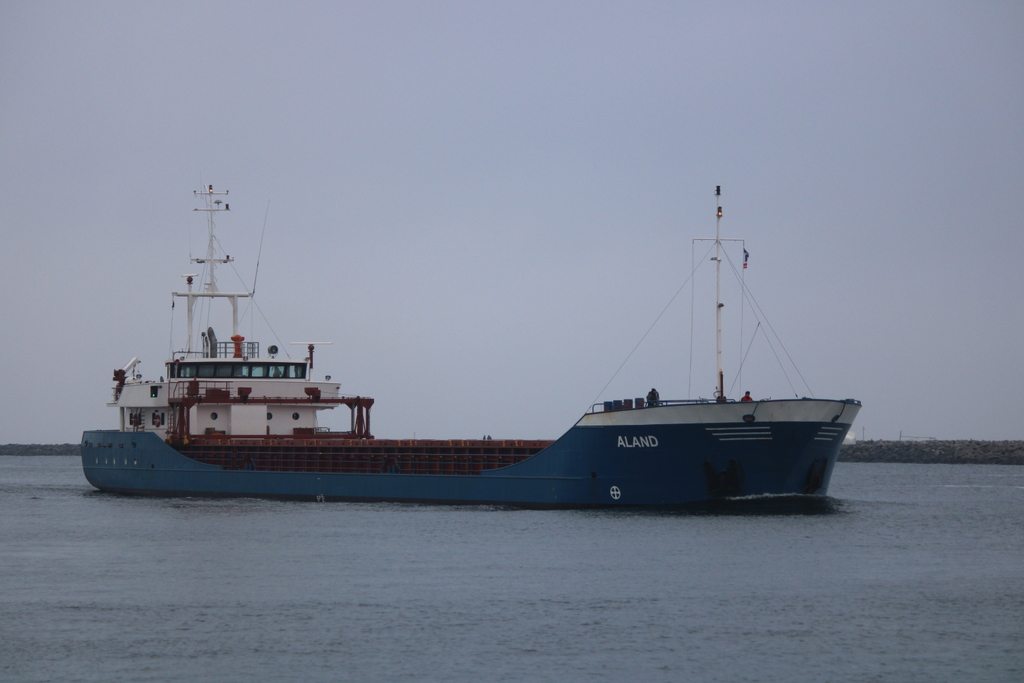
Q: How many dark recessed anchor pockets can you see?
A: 2